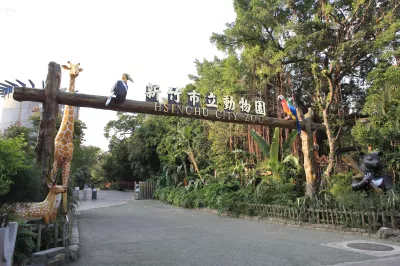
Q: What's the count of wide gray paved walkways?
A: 1